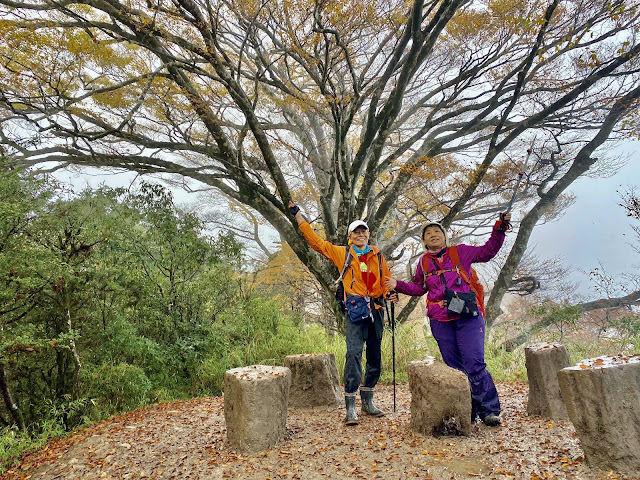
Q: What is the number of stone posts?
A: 5